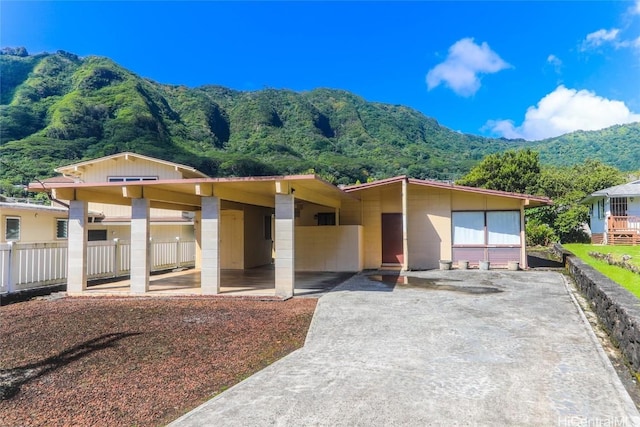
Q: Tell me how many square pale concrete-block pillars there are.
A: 4